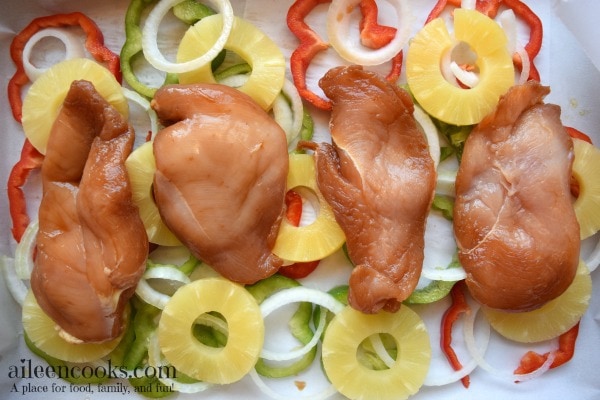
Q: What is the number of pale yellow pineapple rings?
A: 10